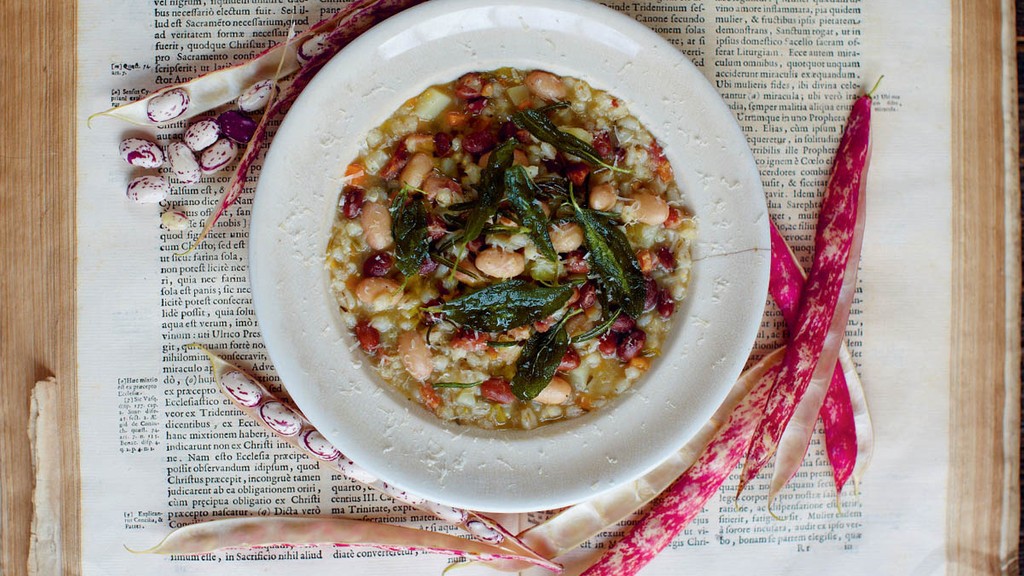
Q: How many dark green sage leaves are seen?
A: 7